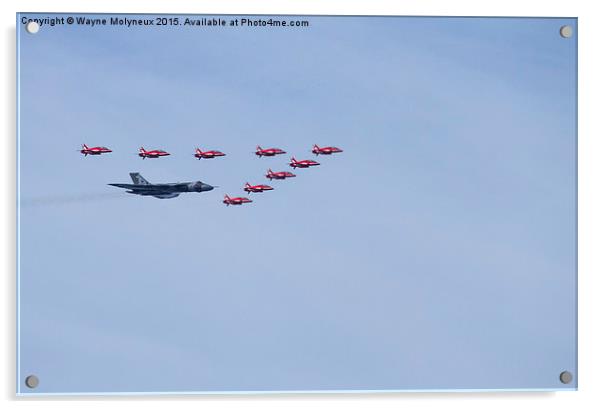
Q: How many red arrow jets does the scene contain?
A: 9